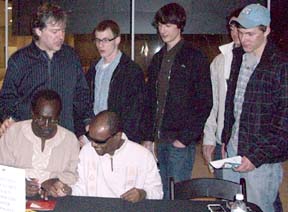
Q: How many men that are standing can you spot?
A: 5